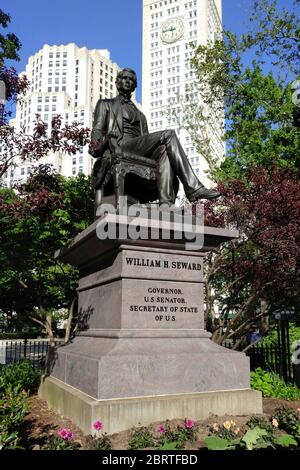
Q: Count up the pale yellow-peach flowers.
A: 5